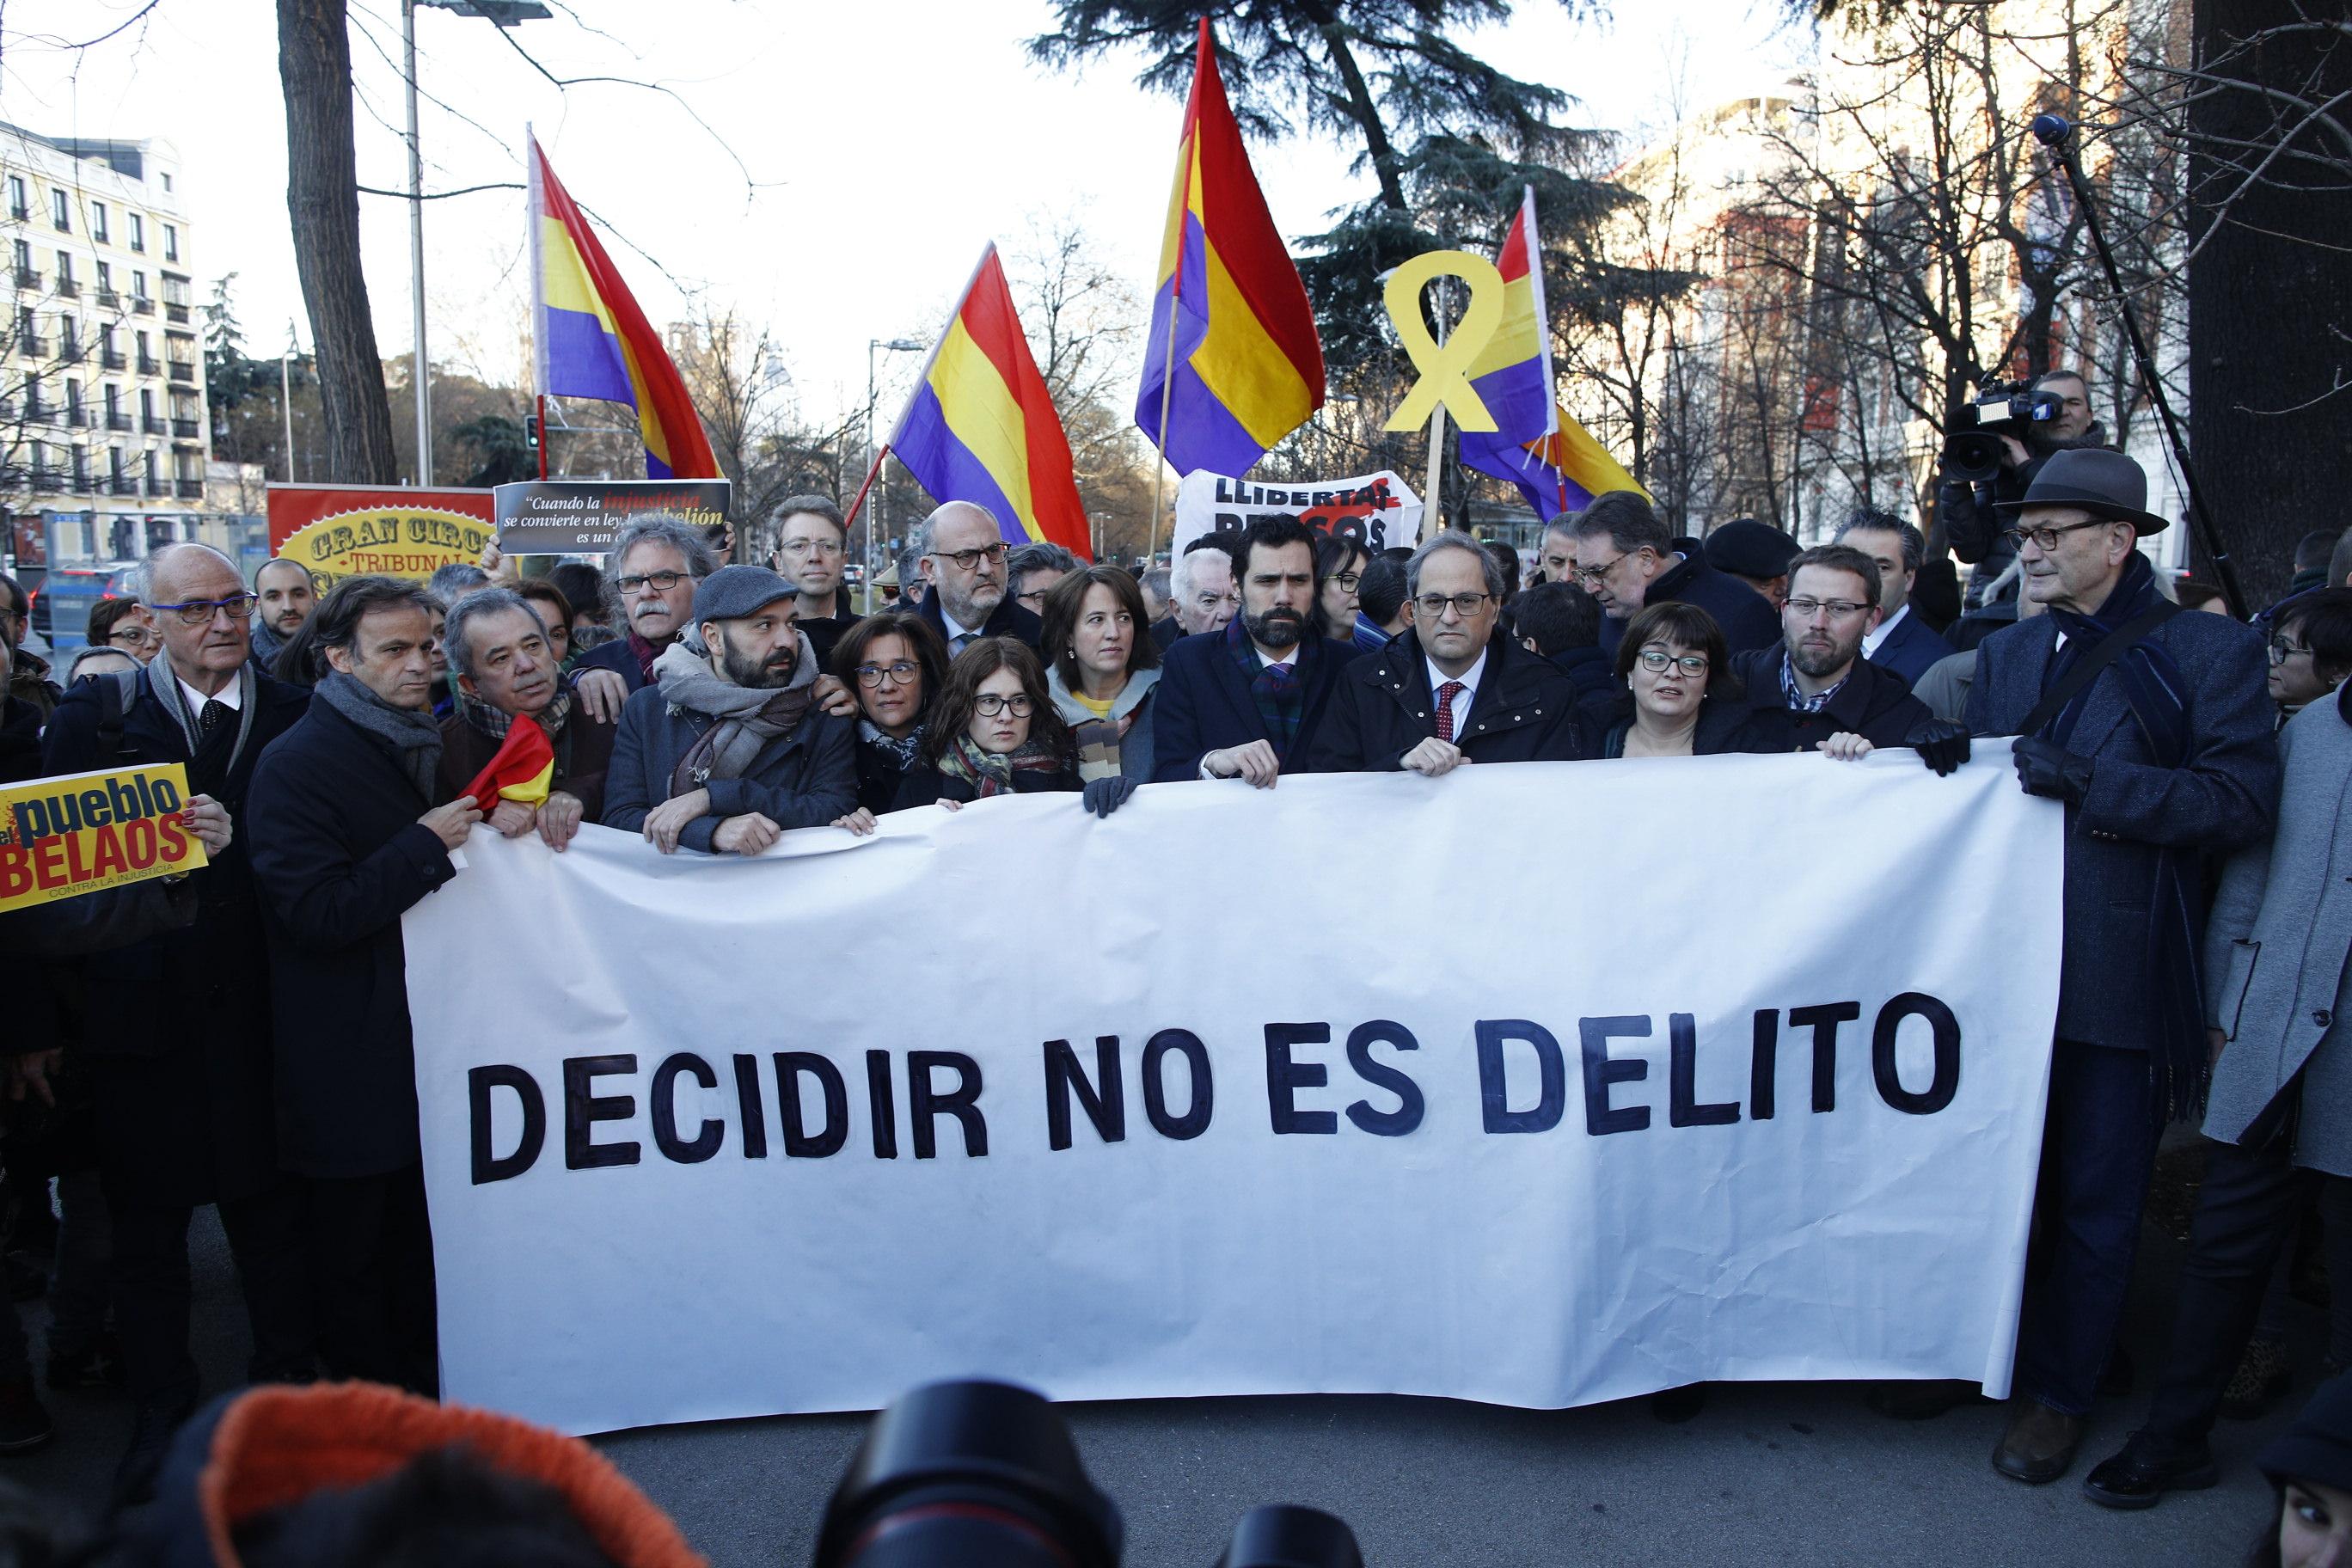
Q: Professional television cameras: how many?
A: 1